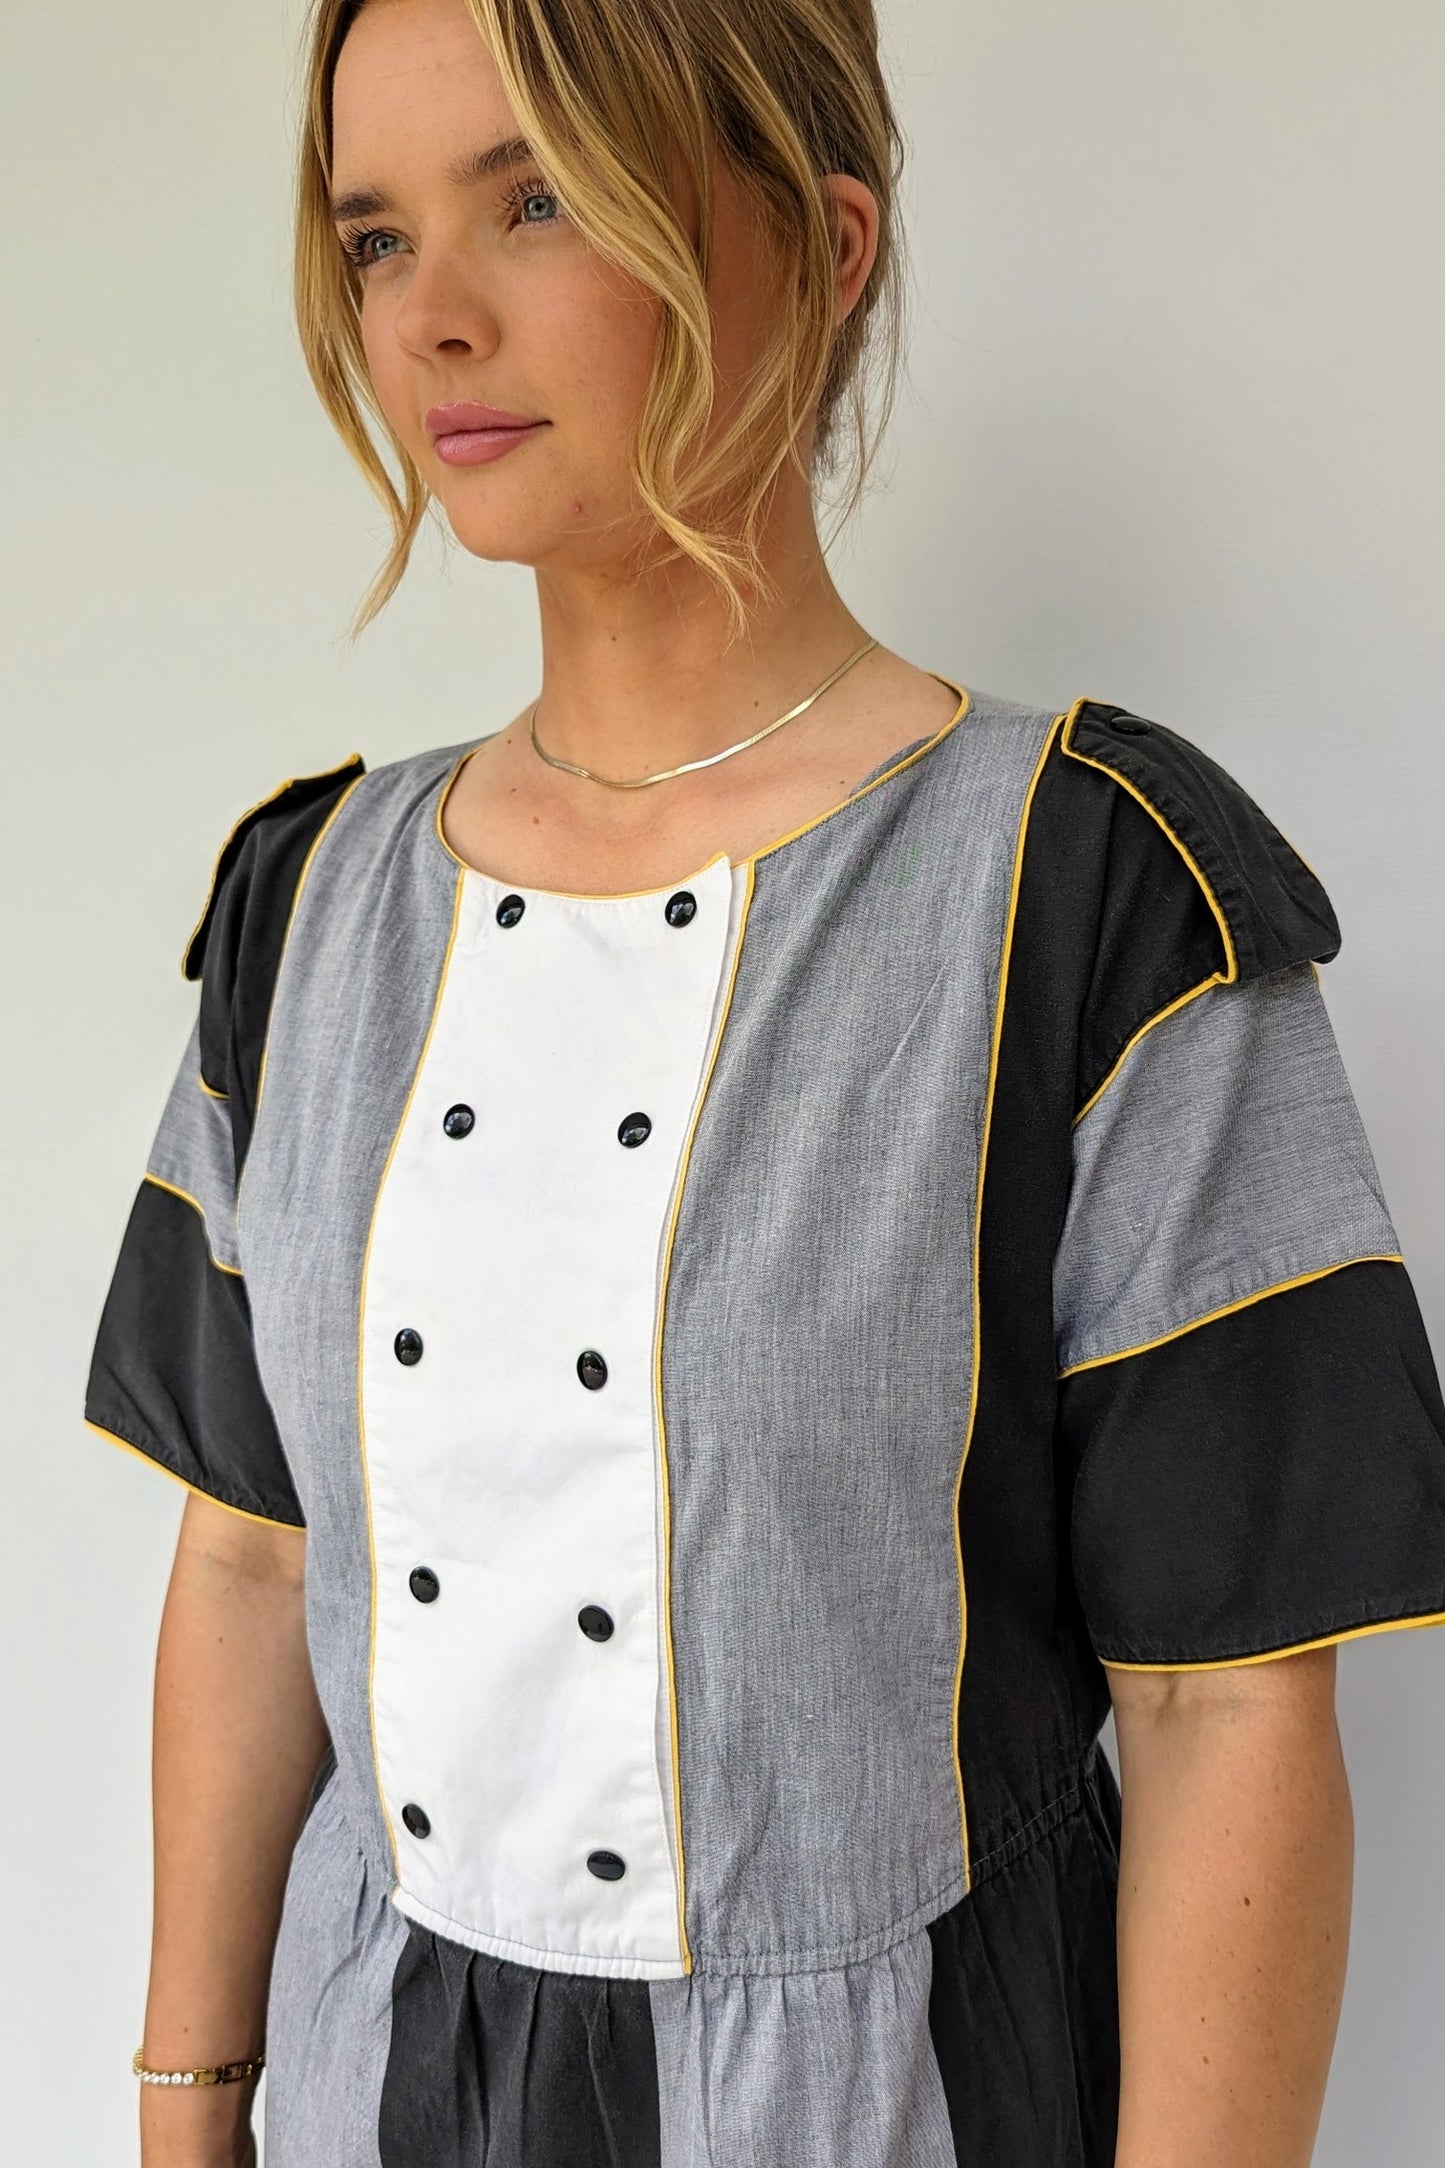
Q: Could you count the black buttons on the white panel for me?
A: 10